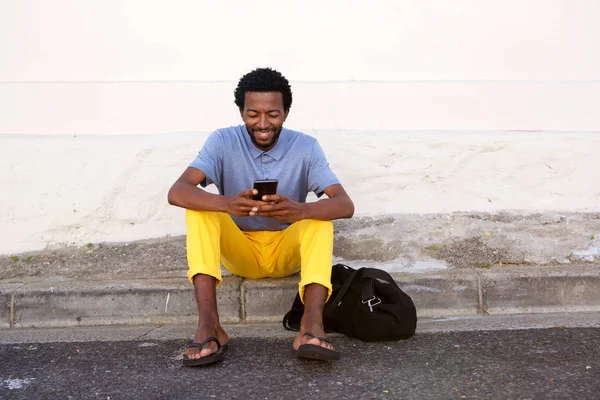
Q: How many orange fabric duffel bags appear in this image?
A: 0